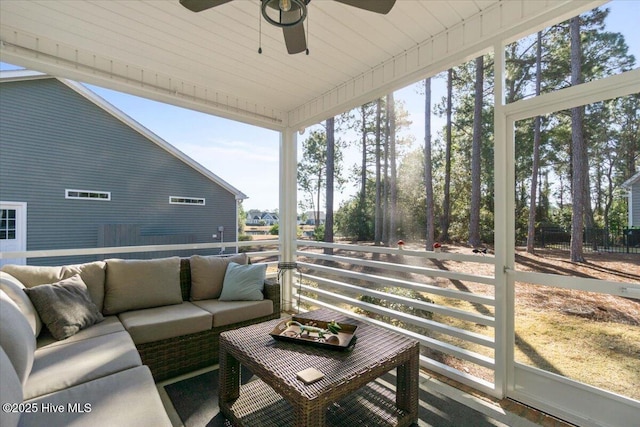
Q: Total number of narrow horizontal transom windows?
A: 2